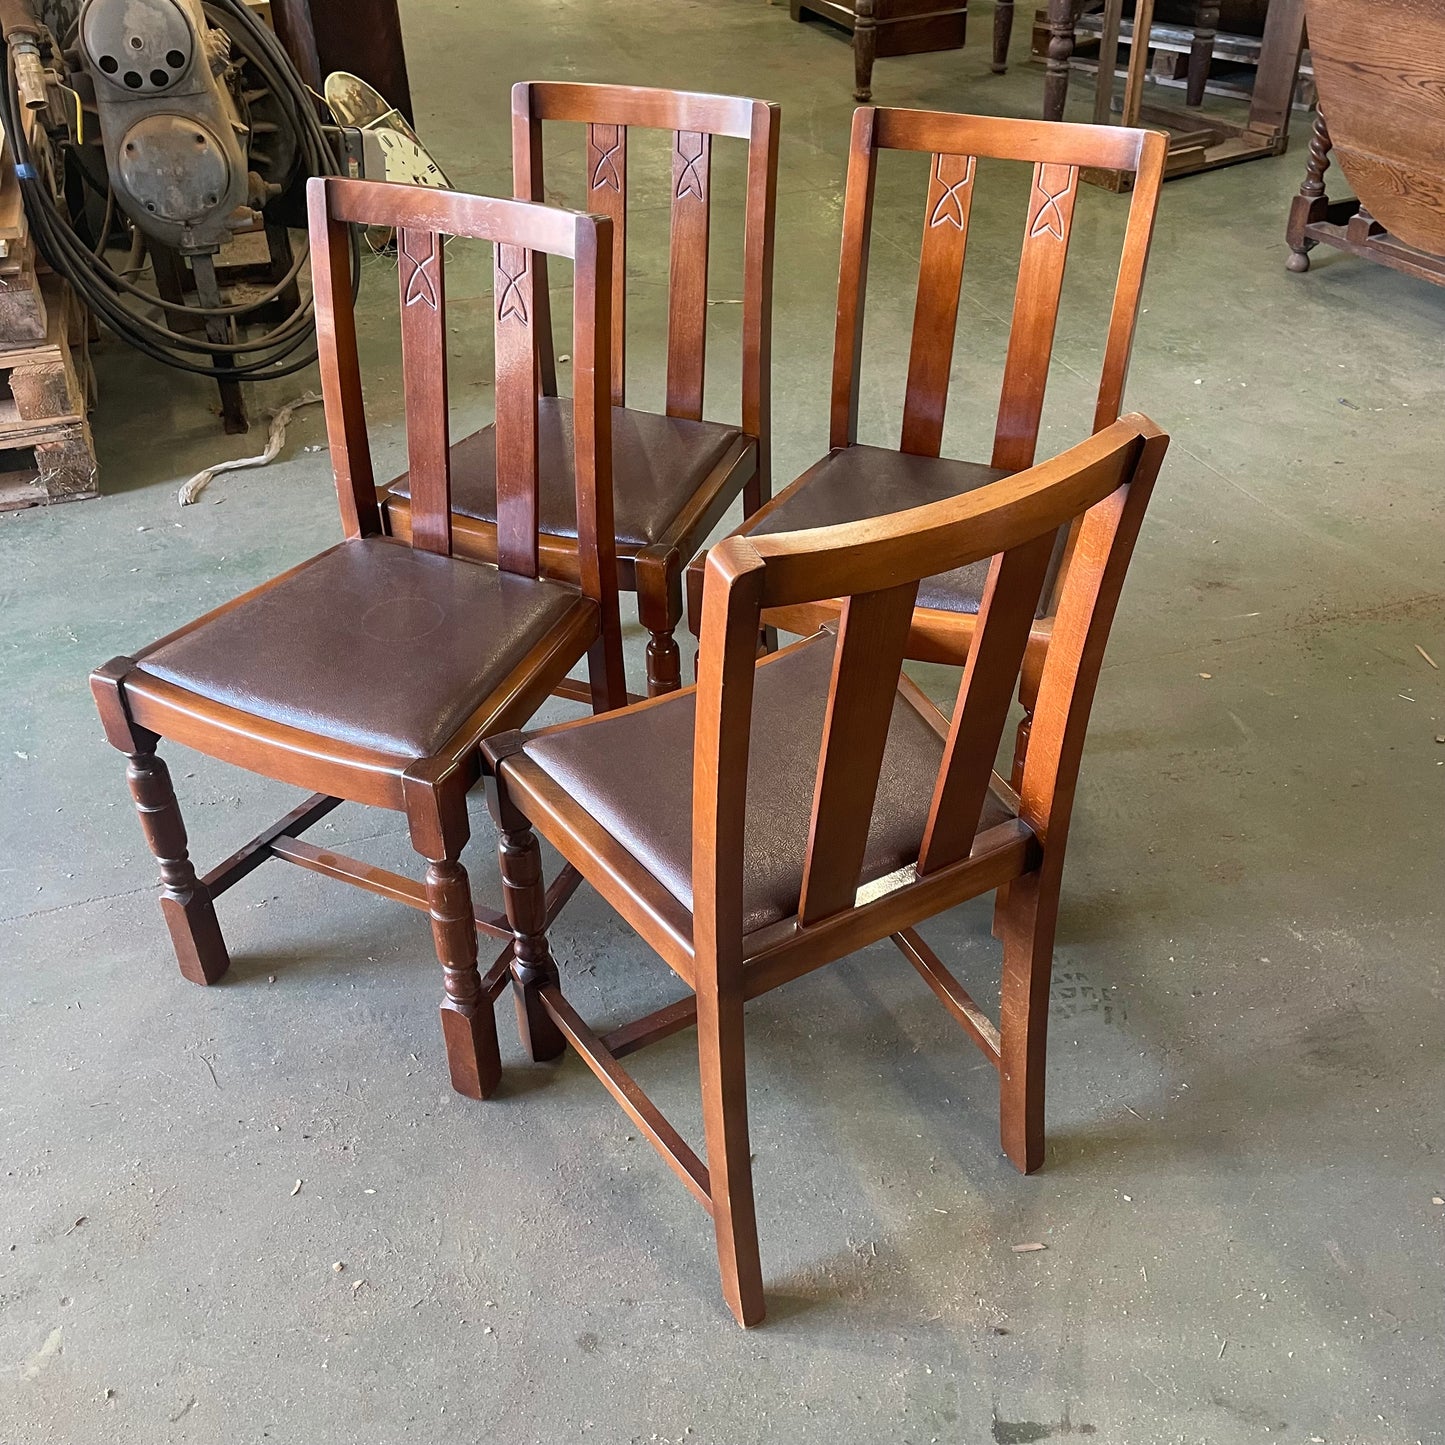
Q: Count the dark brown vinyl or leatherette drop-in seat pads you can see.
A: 4